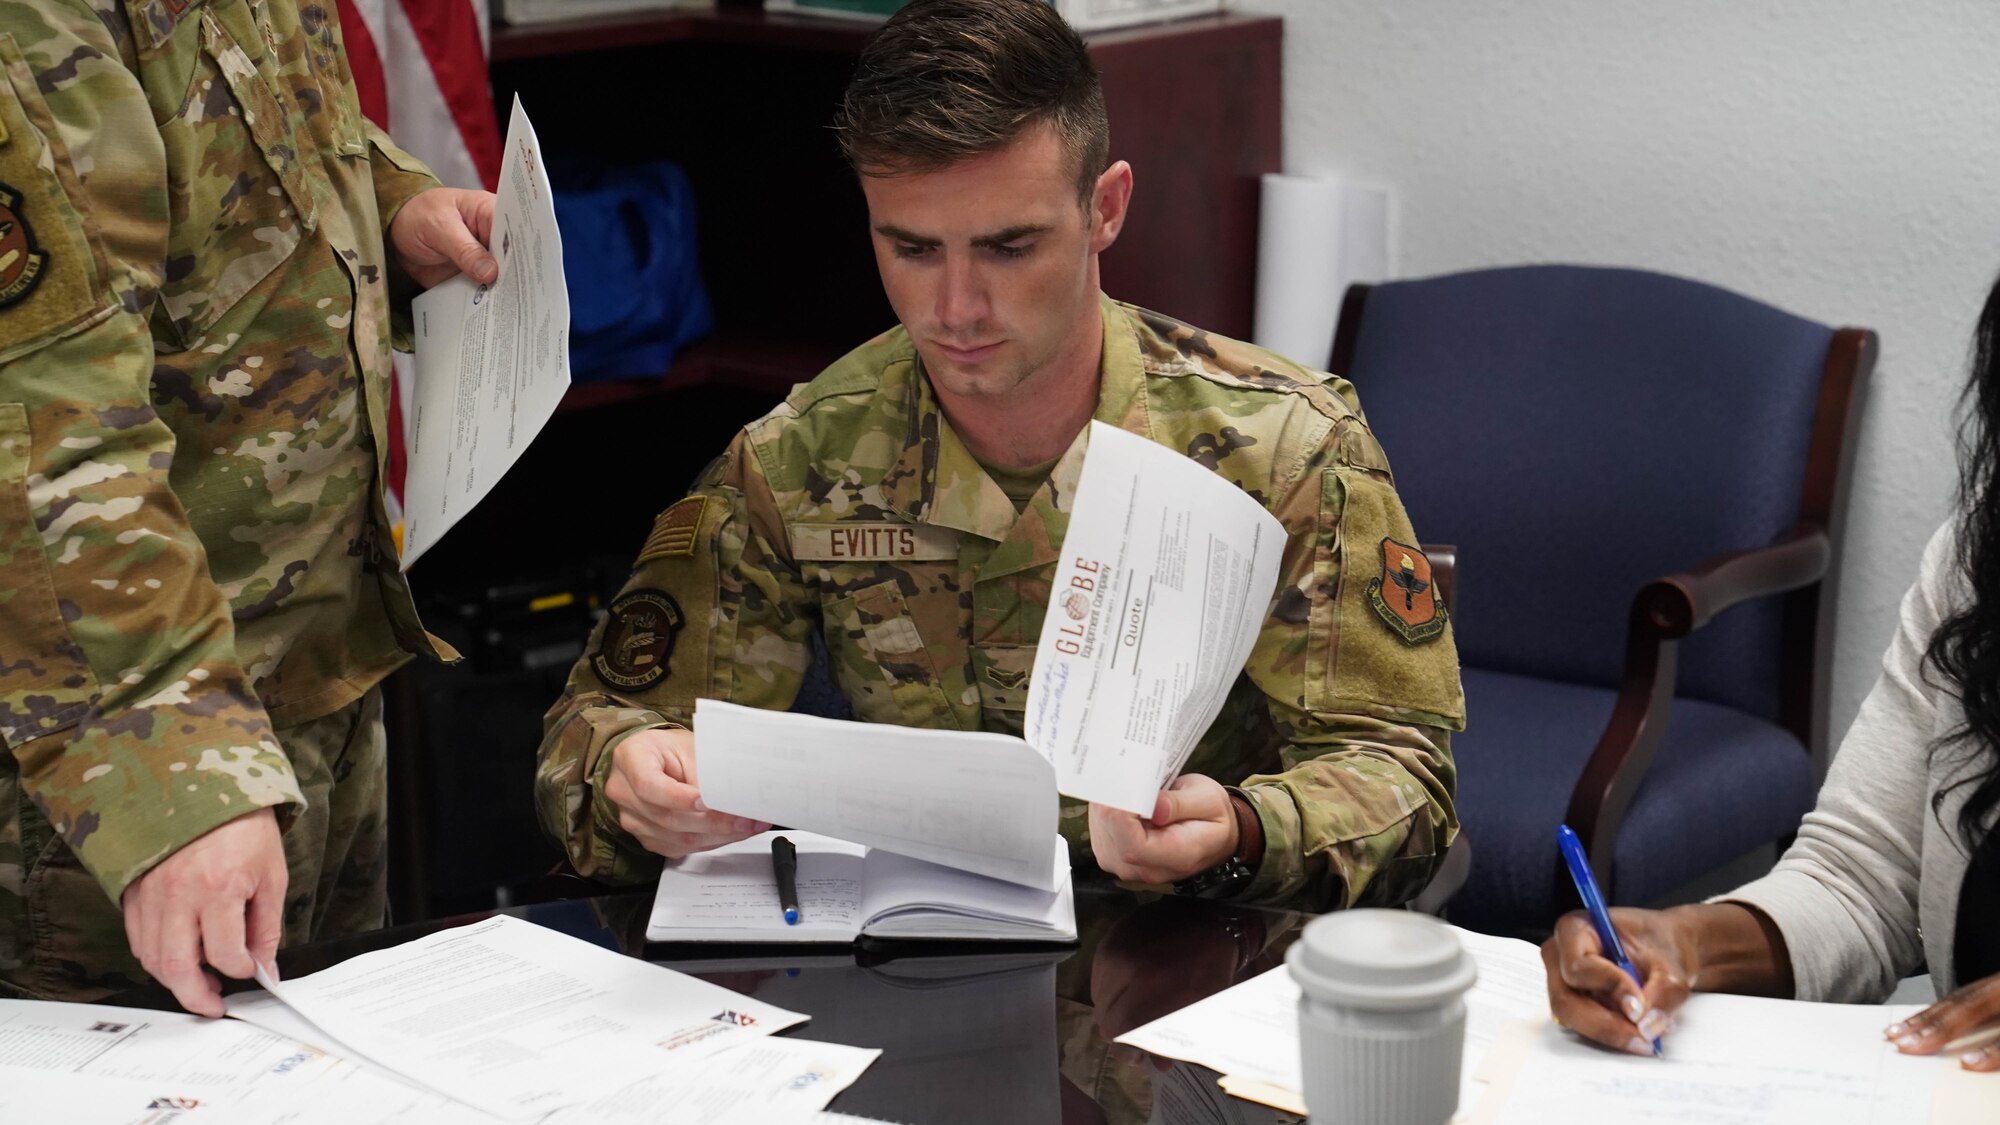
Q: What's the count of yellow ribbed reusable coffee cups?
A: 0